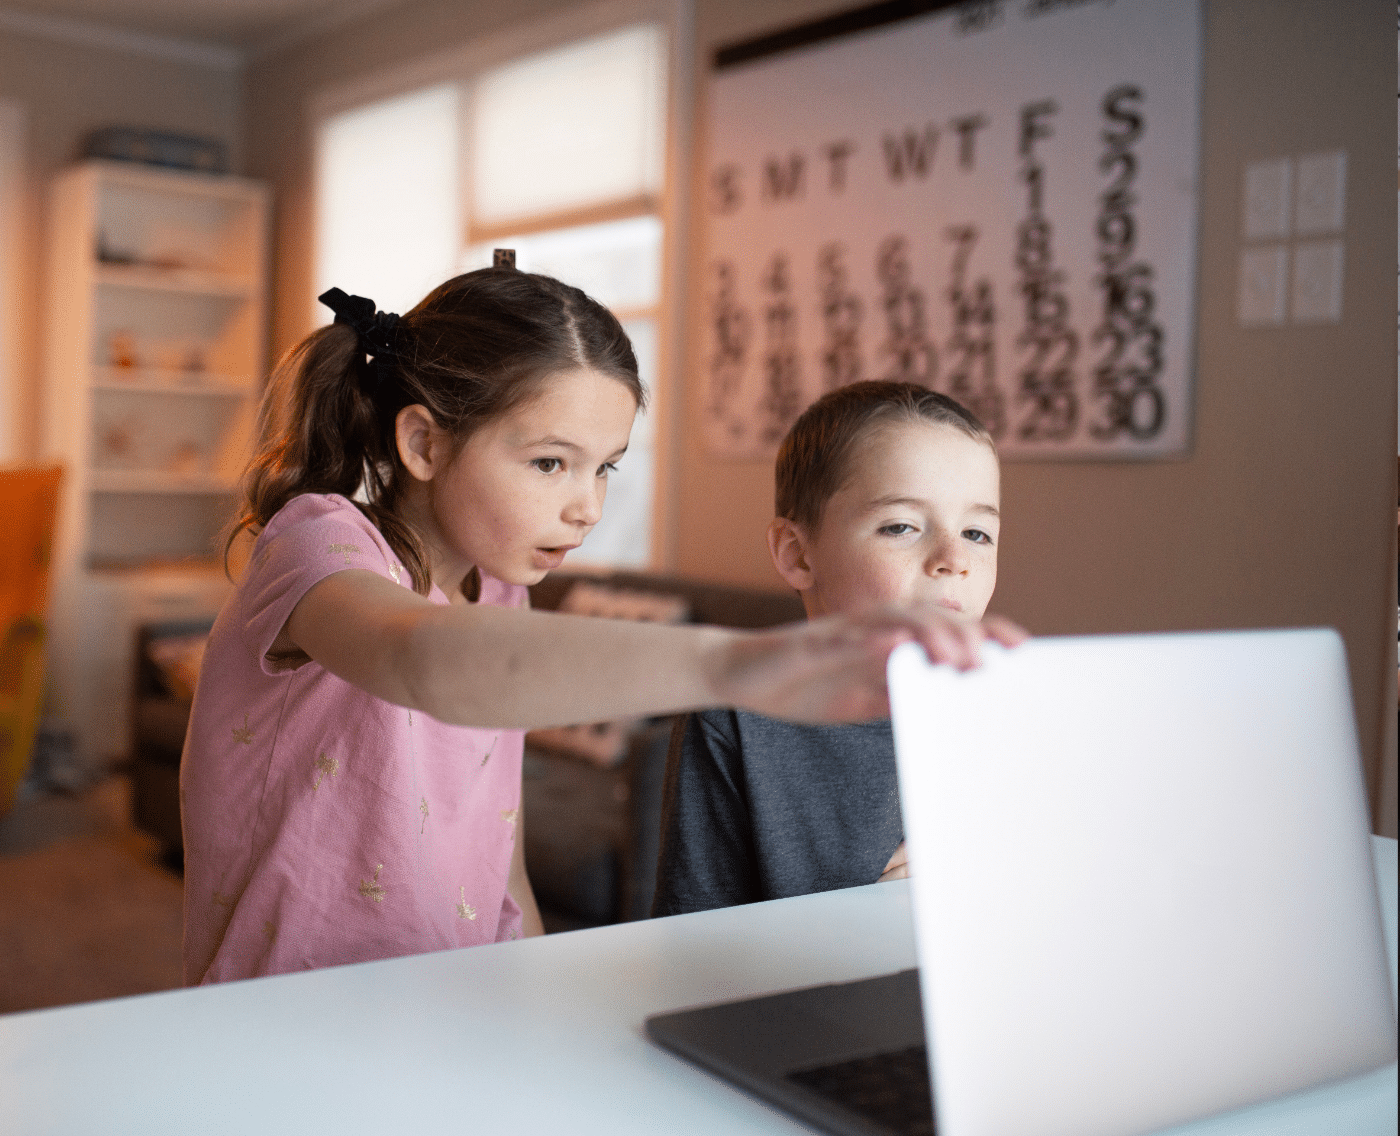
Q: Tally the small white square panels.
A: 4